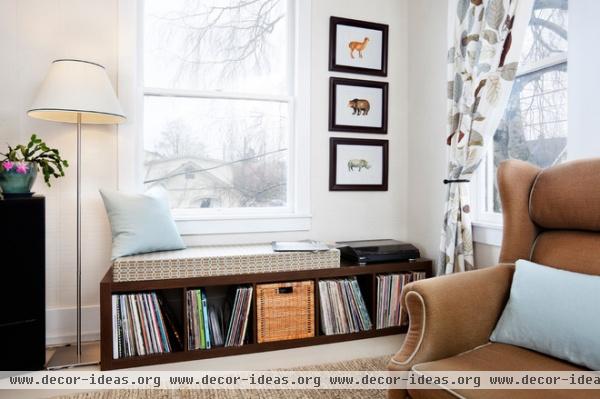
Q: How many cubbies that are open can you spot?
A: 4